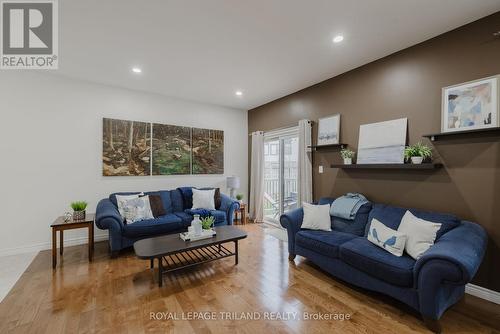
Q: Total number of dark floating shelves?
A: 3